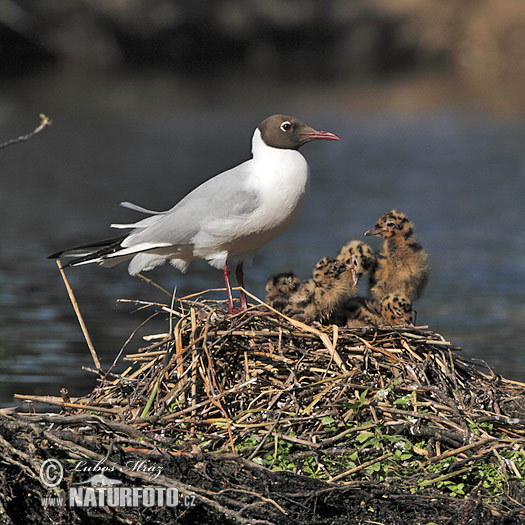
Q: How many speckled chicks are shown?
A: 5